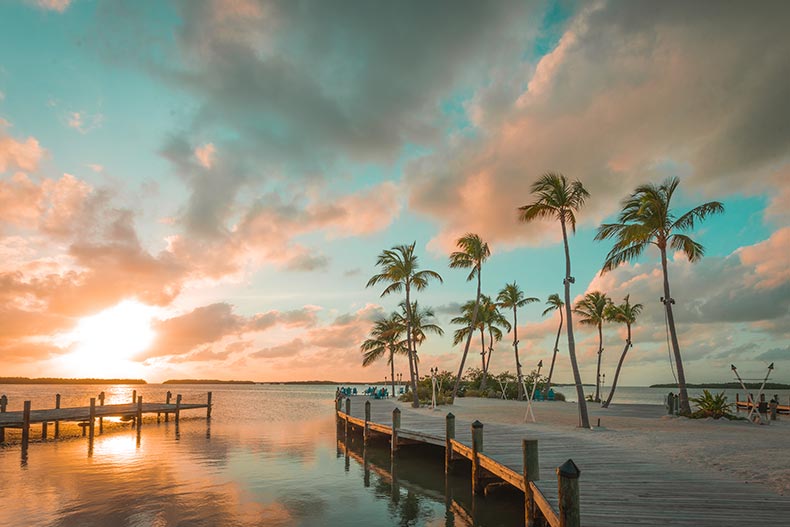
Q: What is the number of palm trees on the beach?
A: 12